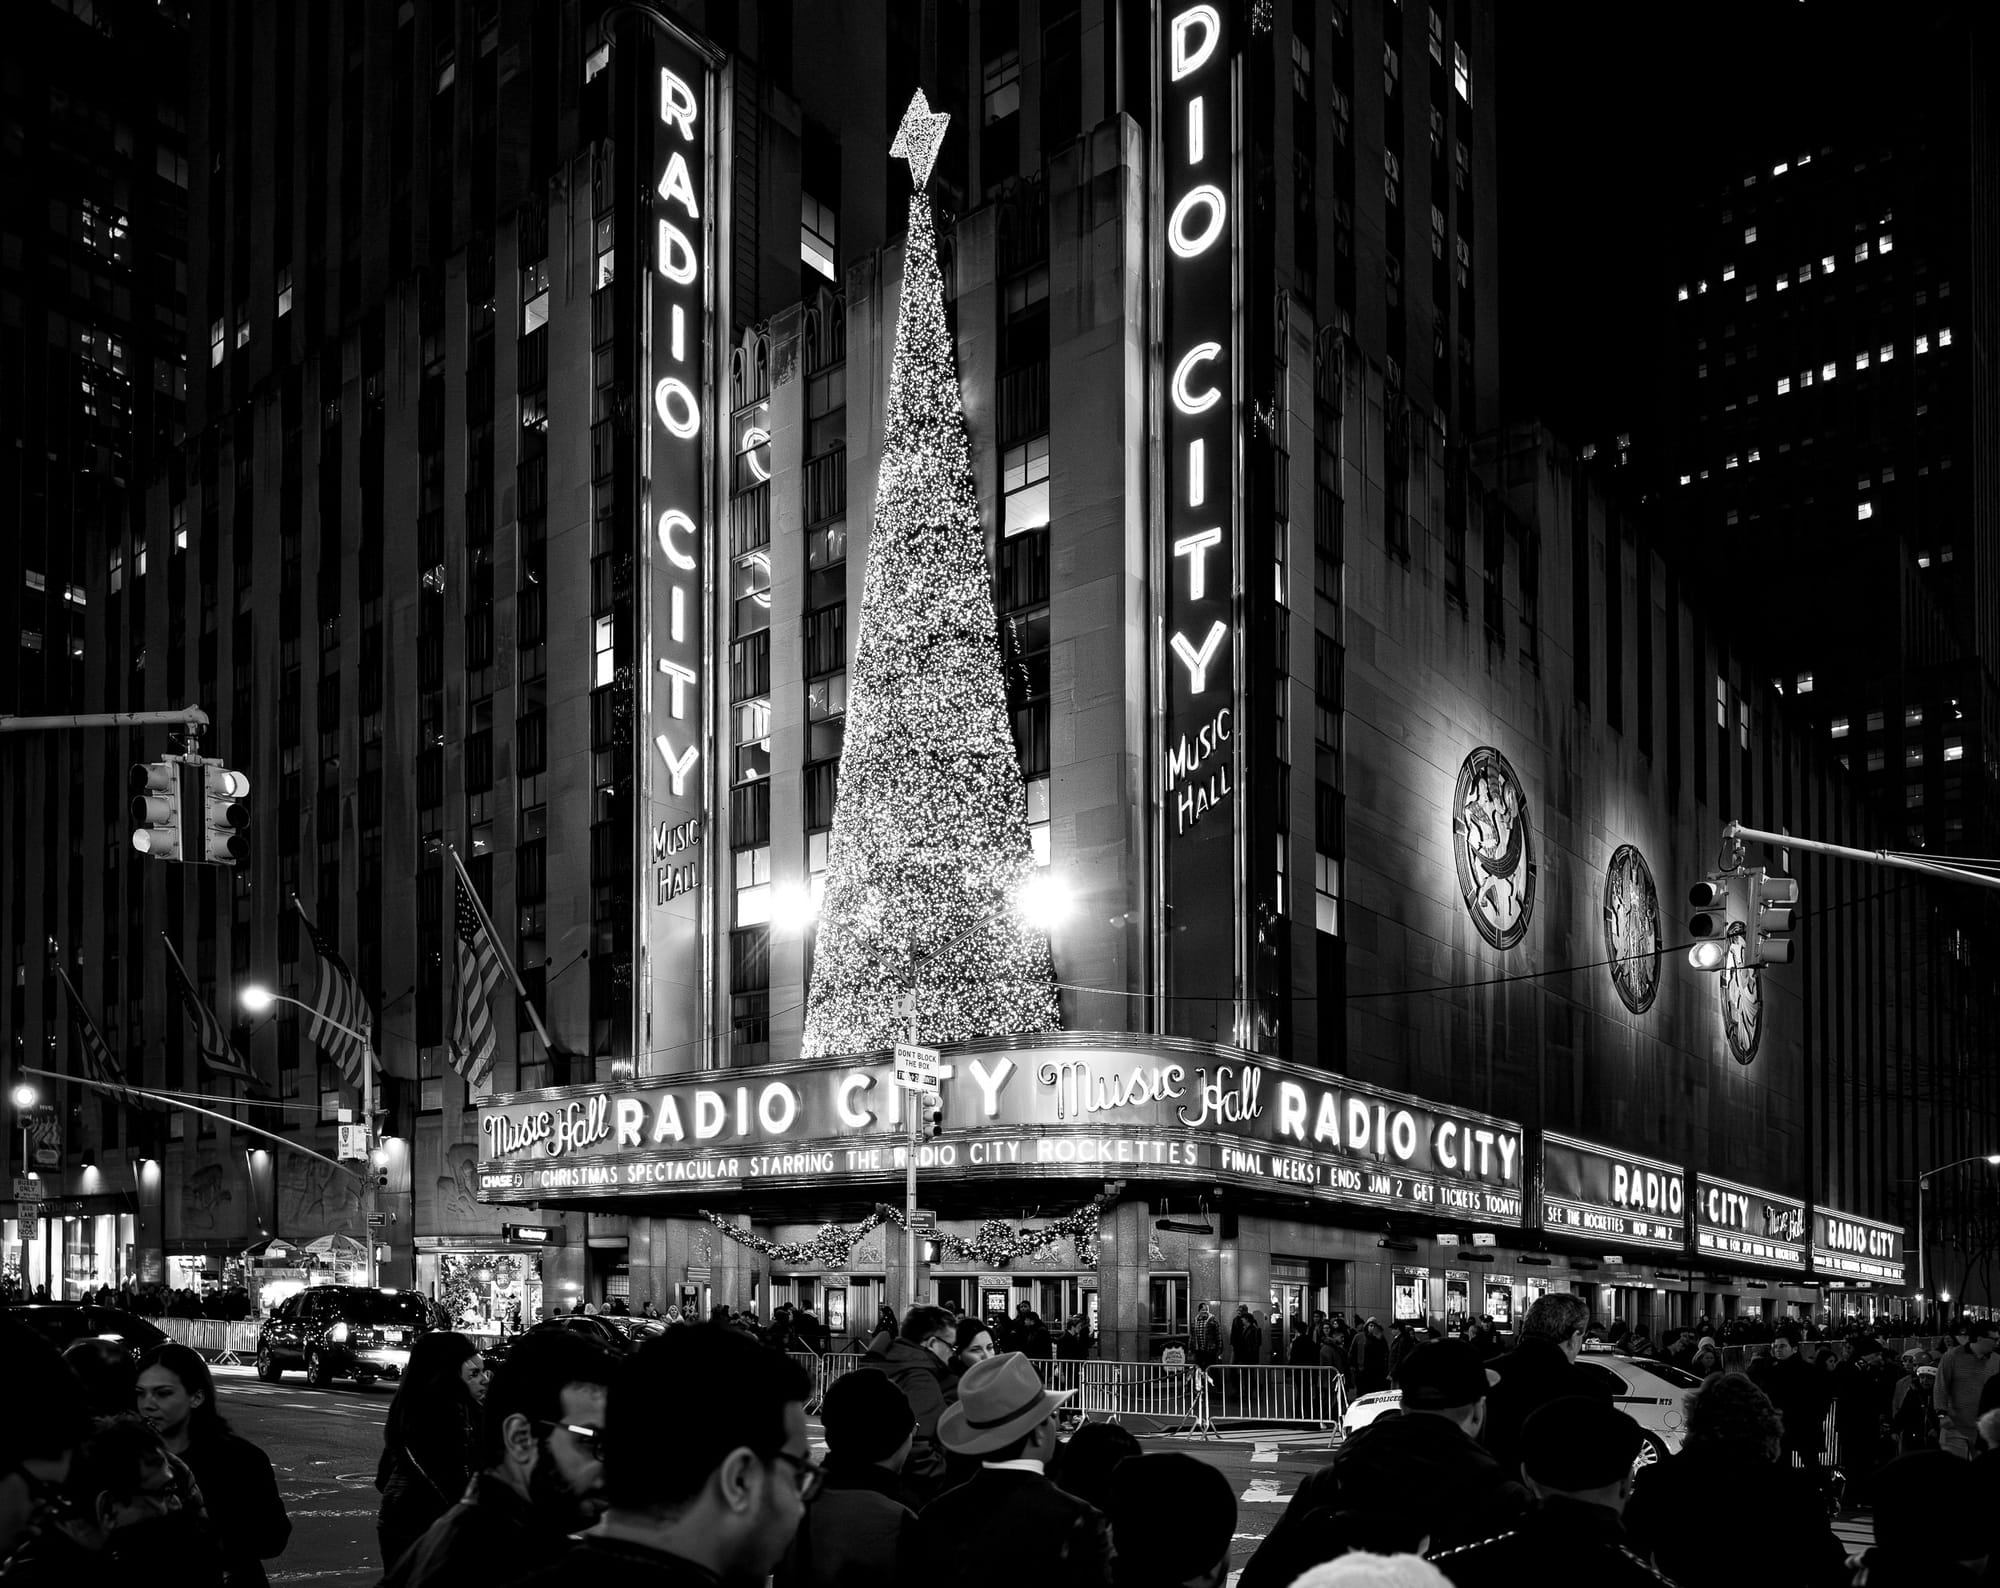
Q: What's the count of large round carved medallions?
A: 3